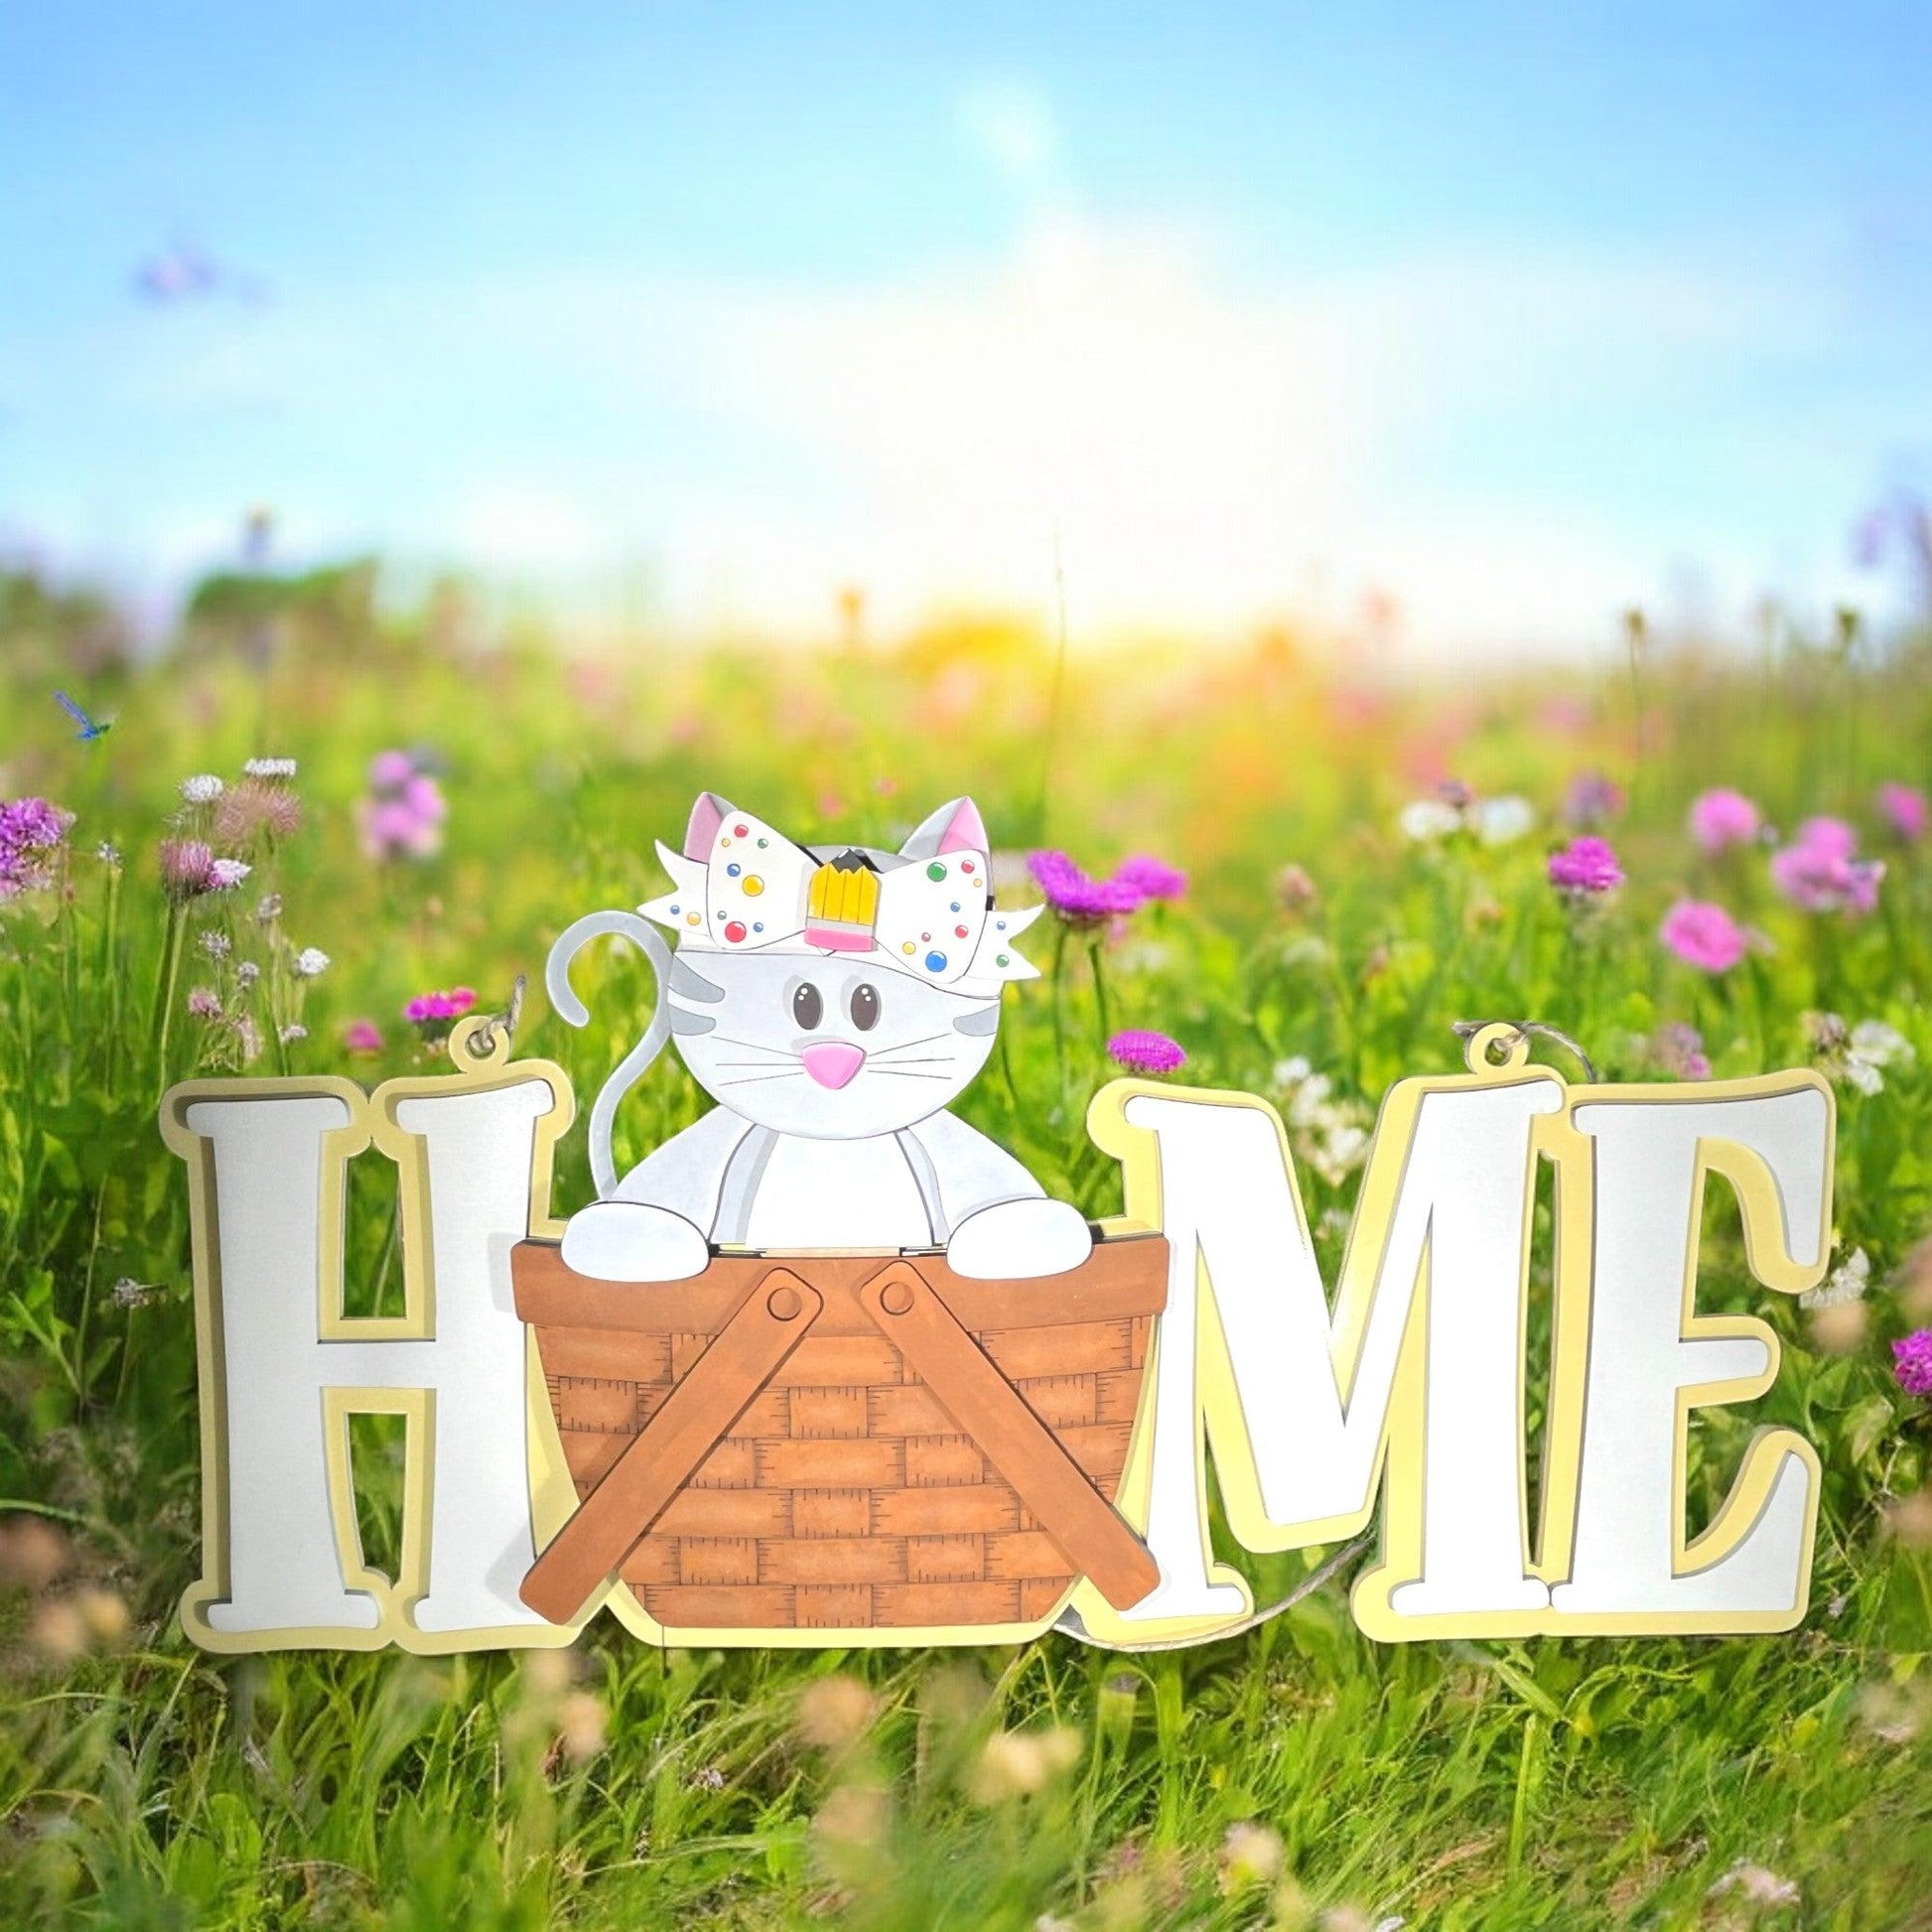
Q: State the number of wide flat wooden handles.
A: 2